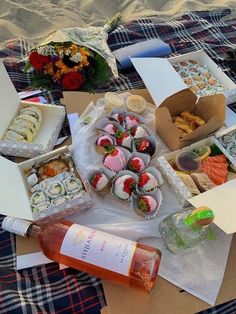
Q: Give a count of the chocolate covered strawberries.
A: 13